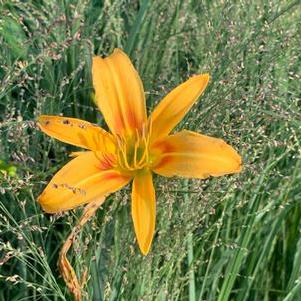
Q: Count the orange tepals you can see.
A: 6